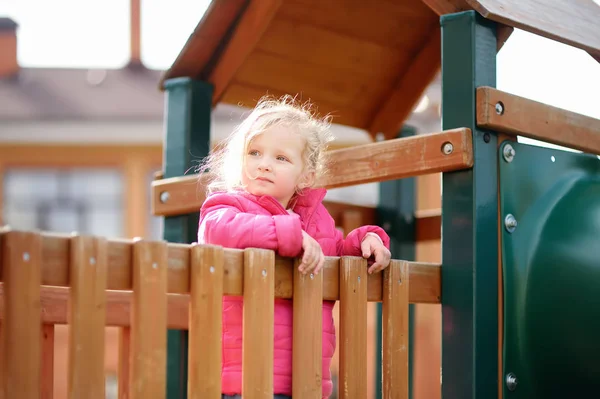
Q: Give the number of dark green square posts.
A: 3